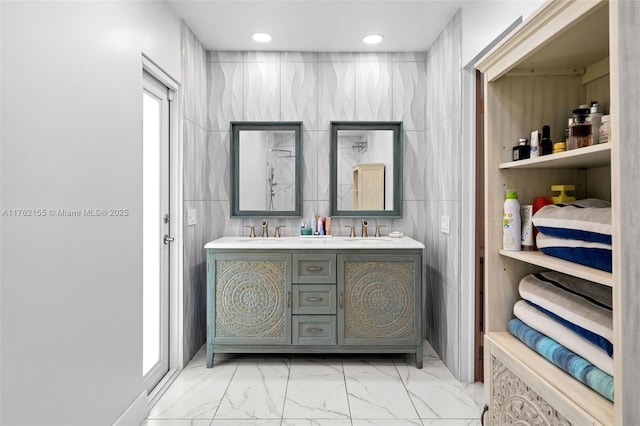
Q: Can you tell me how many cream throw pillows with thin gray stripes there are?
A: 0